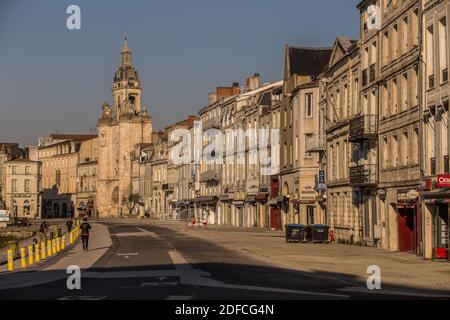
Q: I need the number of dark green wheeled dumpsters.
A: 2